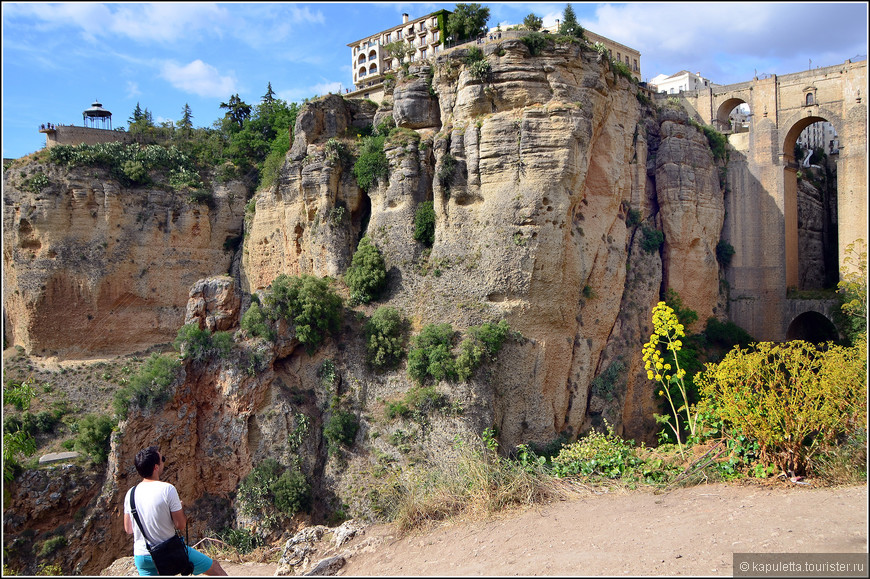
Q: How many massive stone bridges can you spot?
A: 1